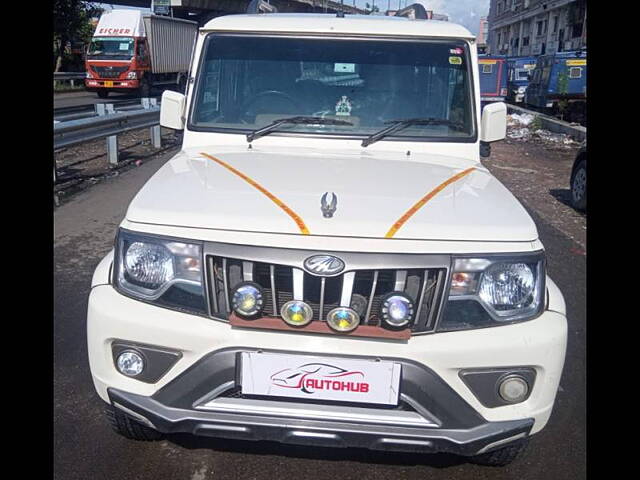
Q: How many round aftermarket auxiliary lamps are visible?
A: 4